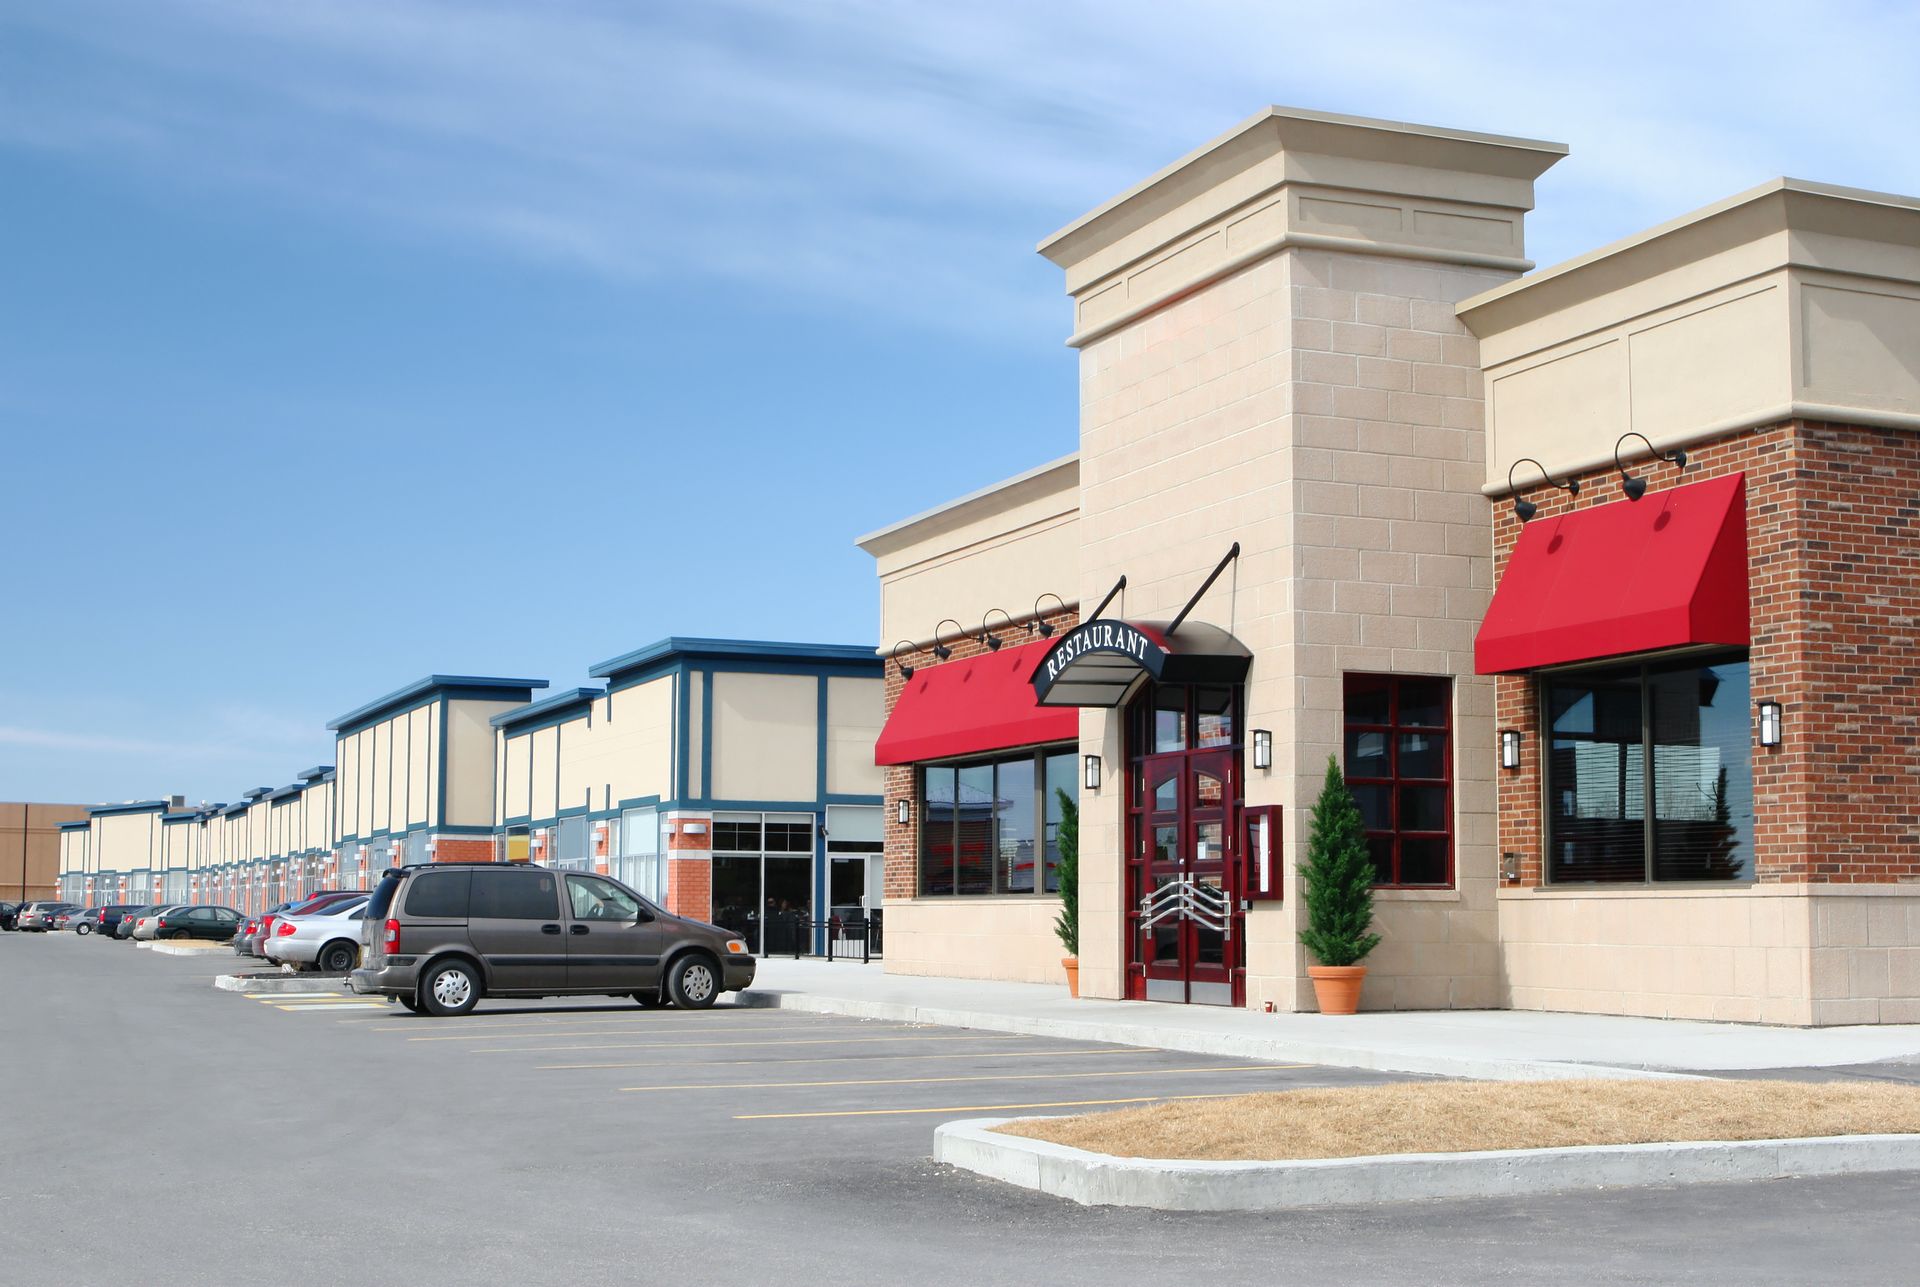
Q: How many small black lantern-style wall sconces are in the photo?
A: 5